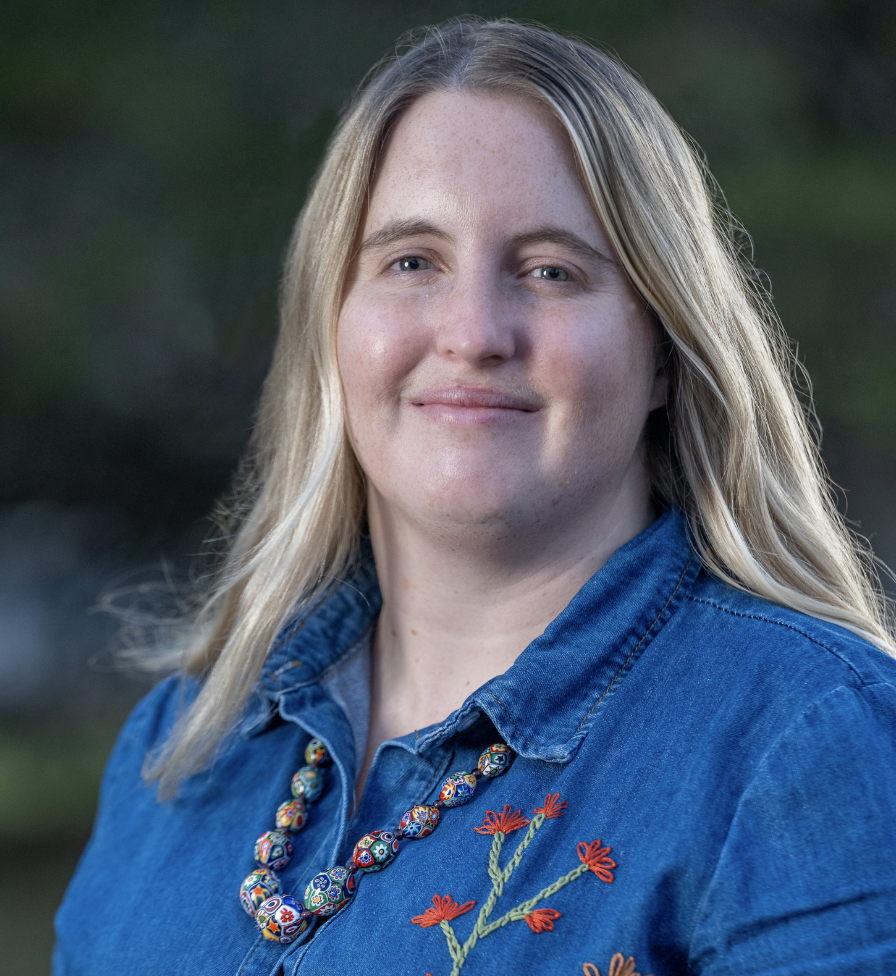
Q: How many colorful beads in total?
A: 11